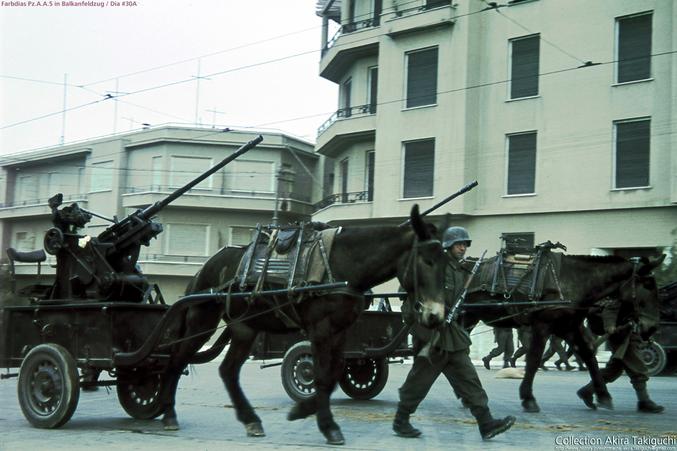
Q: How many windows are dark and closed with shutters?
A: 6